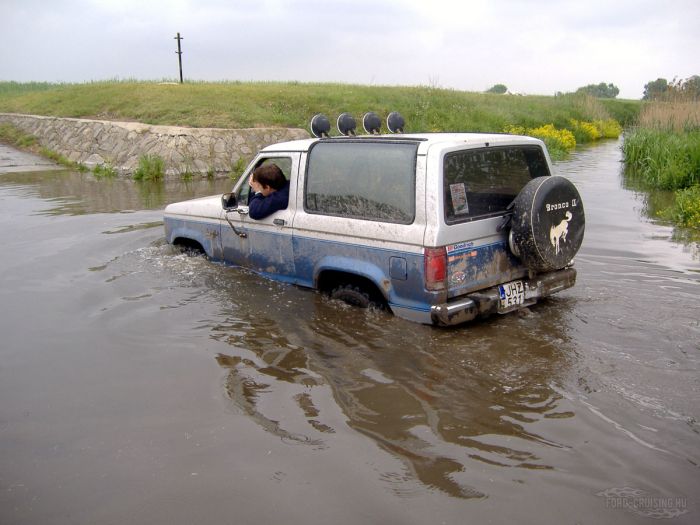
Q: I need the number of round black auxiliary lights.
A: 4